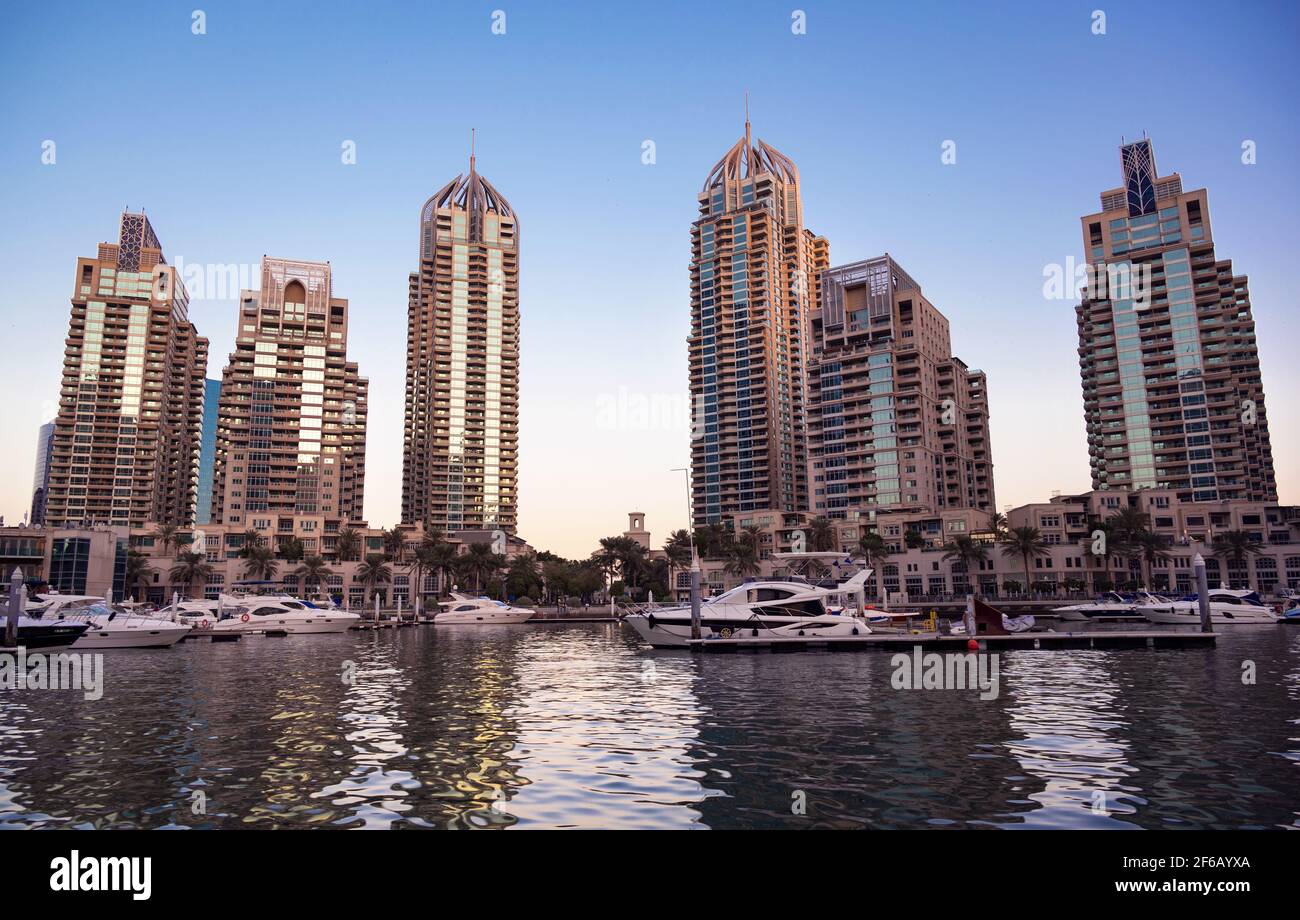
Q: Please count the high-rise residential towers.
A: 6